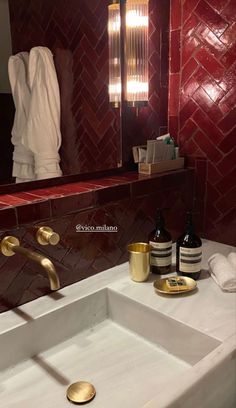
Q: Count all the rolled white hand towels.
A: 2